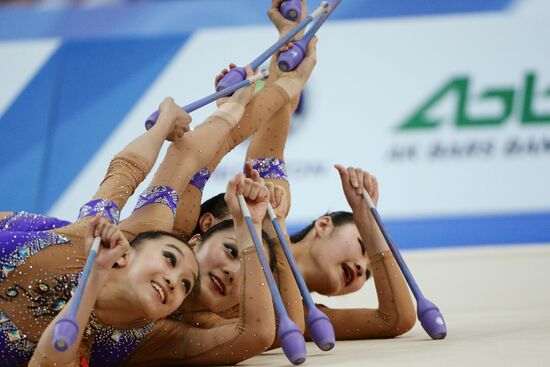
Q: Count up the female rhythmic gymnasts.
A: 4